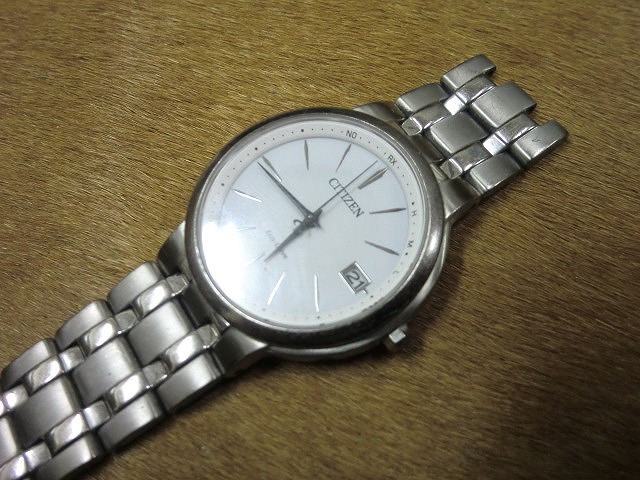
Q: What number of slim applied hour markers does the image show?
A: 11